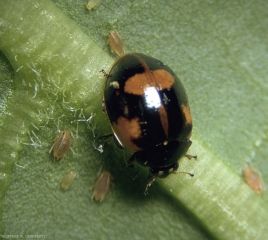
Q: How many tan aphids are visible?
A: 6